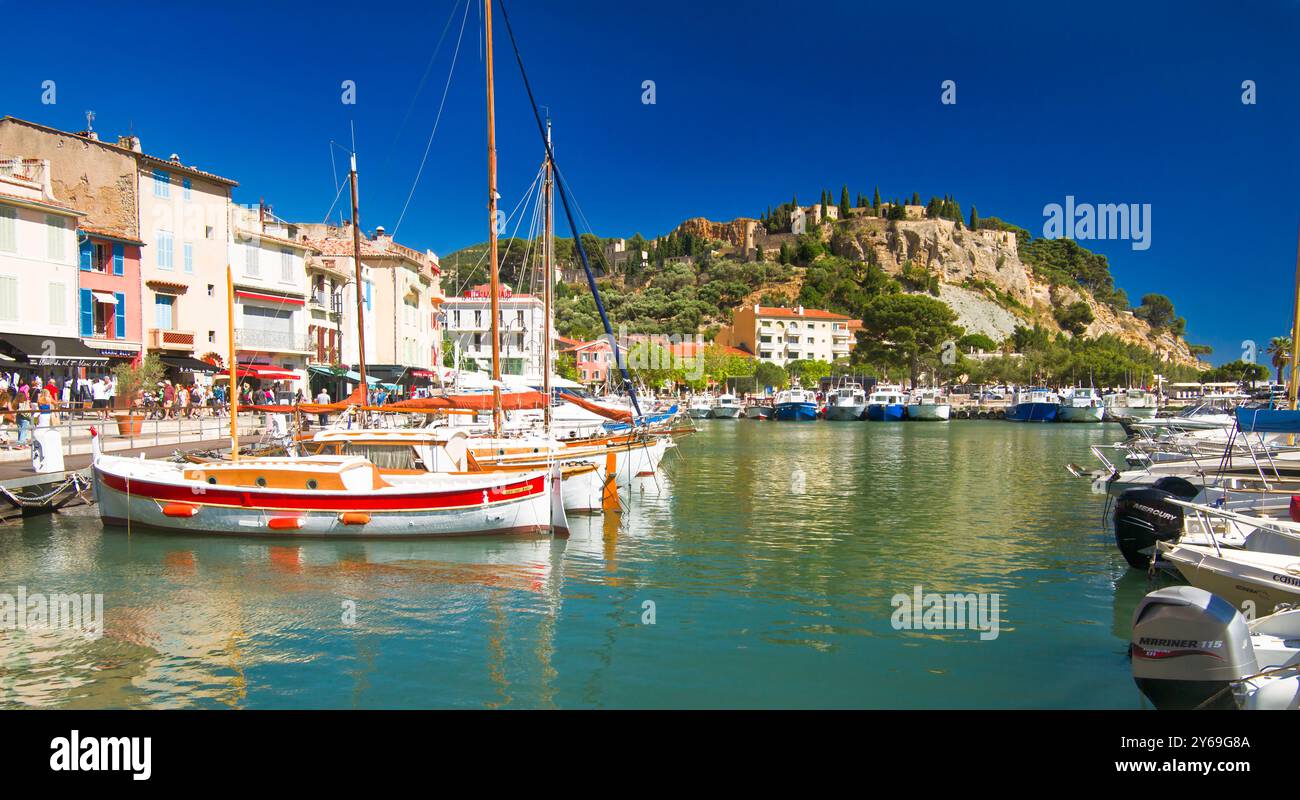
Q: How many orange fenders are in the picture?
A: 3